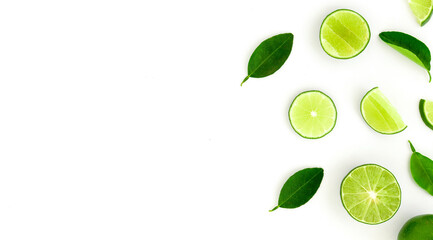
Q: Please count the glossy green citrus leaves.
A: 4